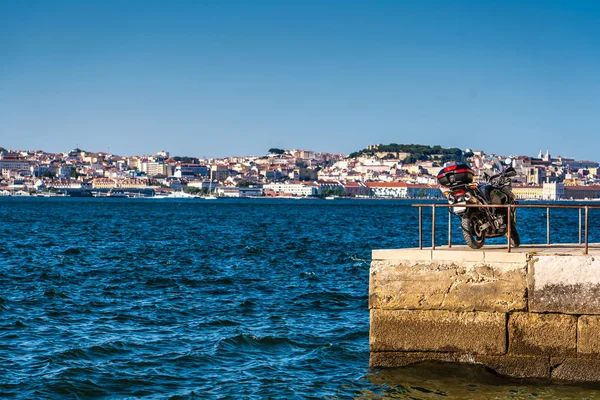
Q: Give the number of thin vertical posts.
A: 7